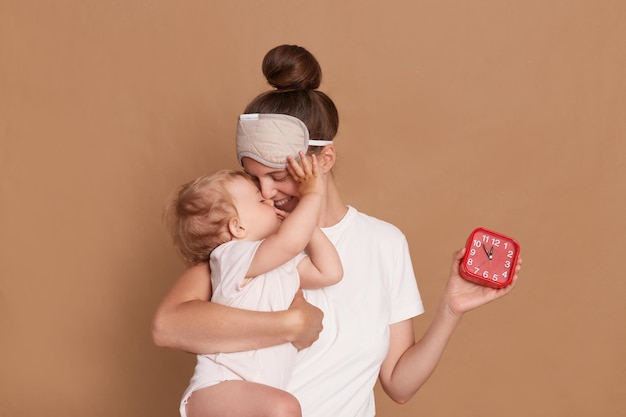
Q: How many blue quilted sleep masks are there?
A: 0